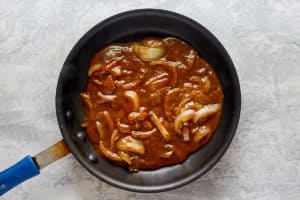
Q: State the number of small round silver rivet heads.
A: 3